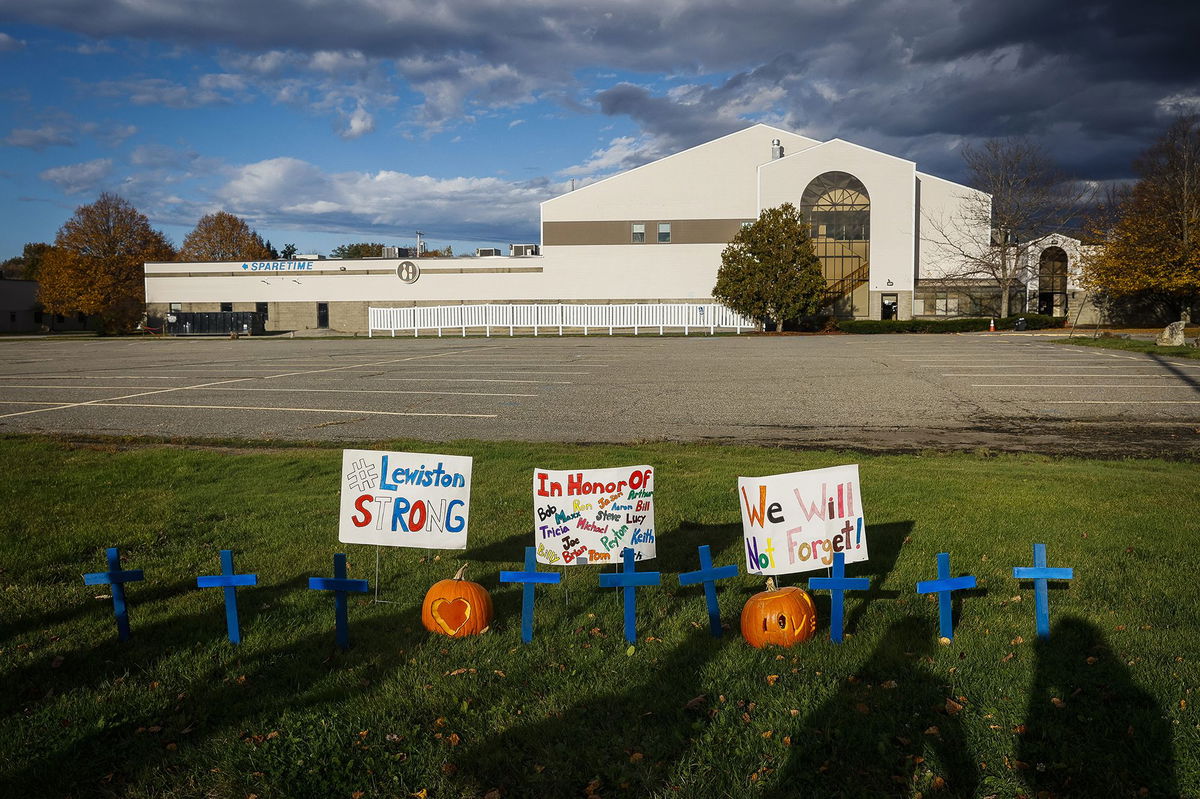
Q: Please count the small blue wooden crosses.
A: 9